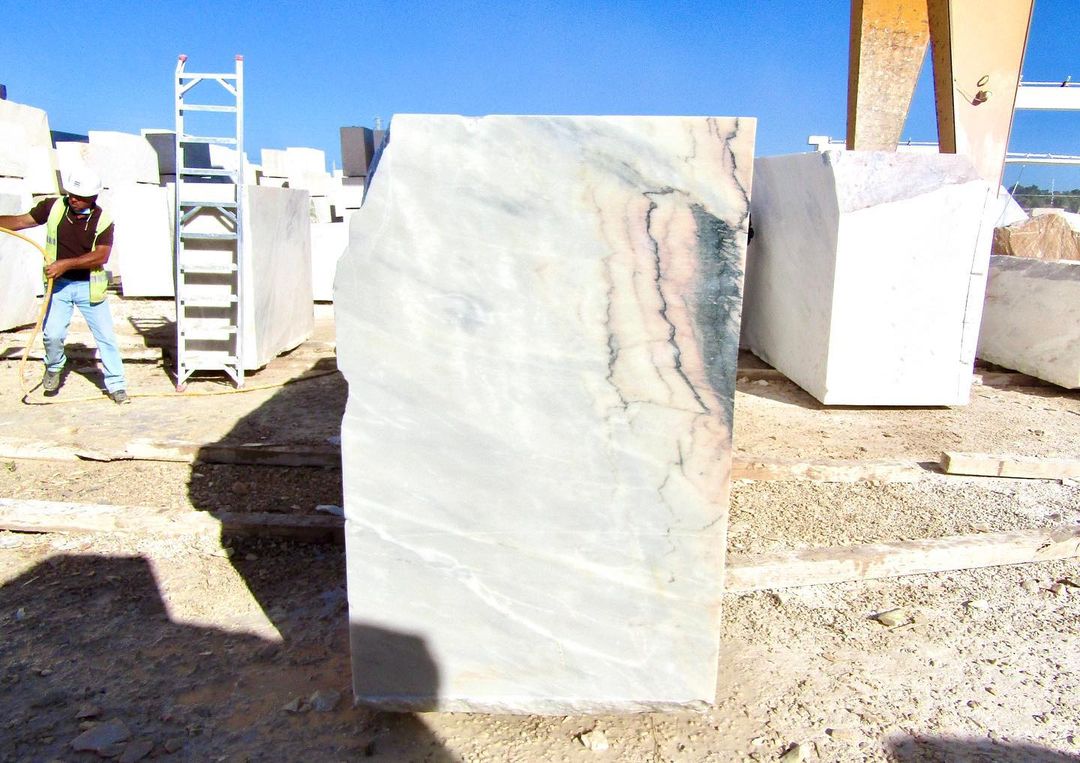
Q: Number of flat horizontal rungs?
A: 10